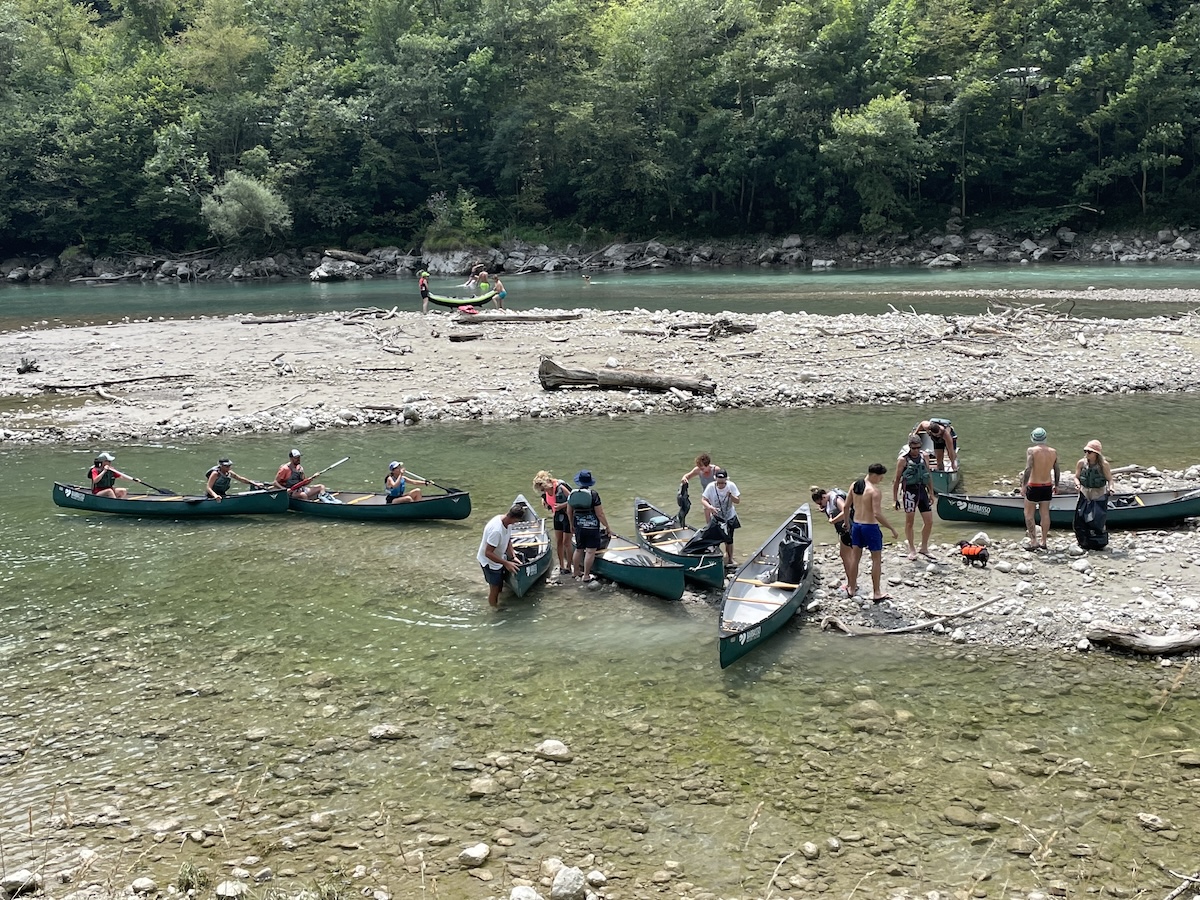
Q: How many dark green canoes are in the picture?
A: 8